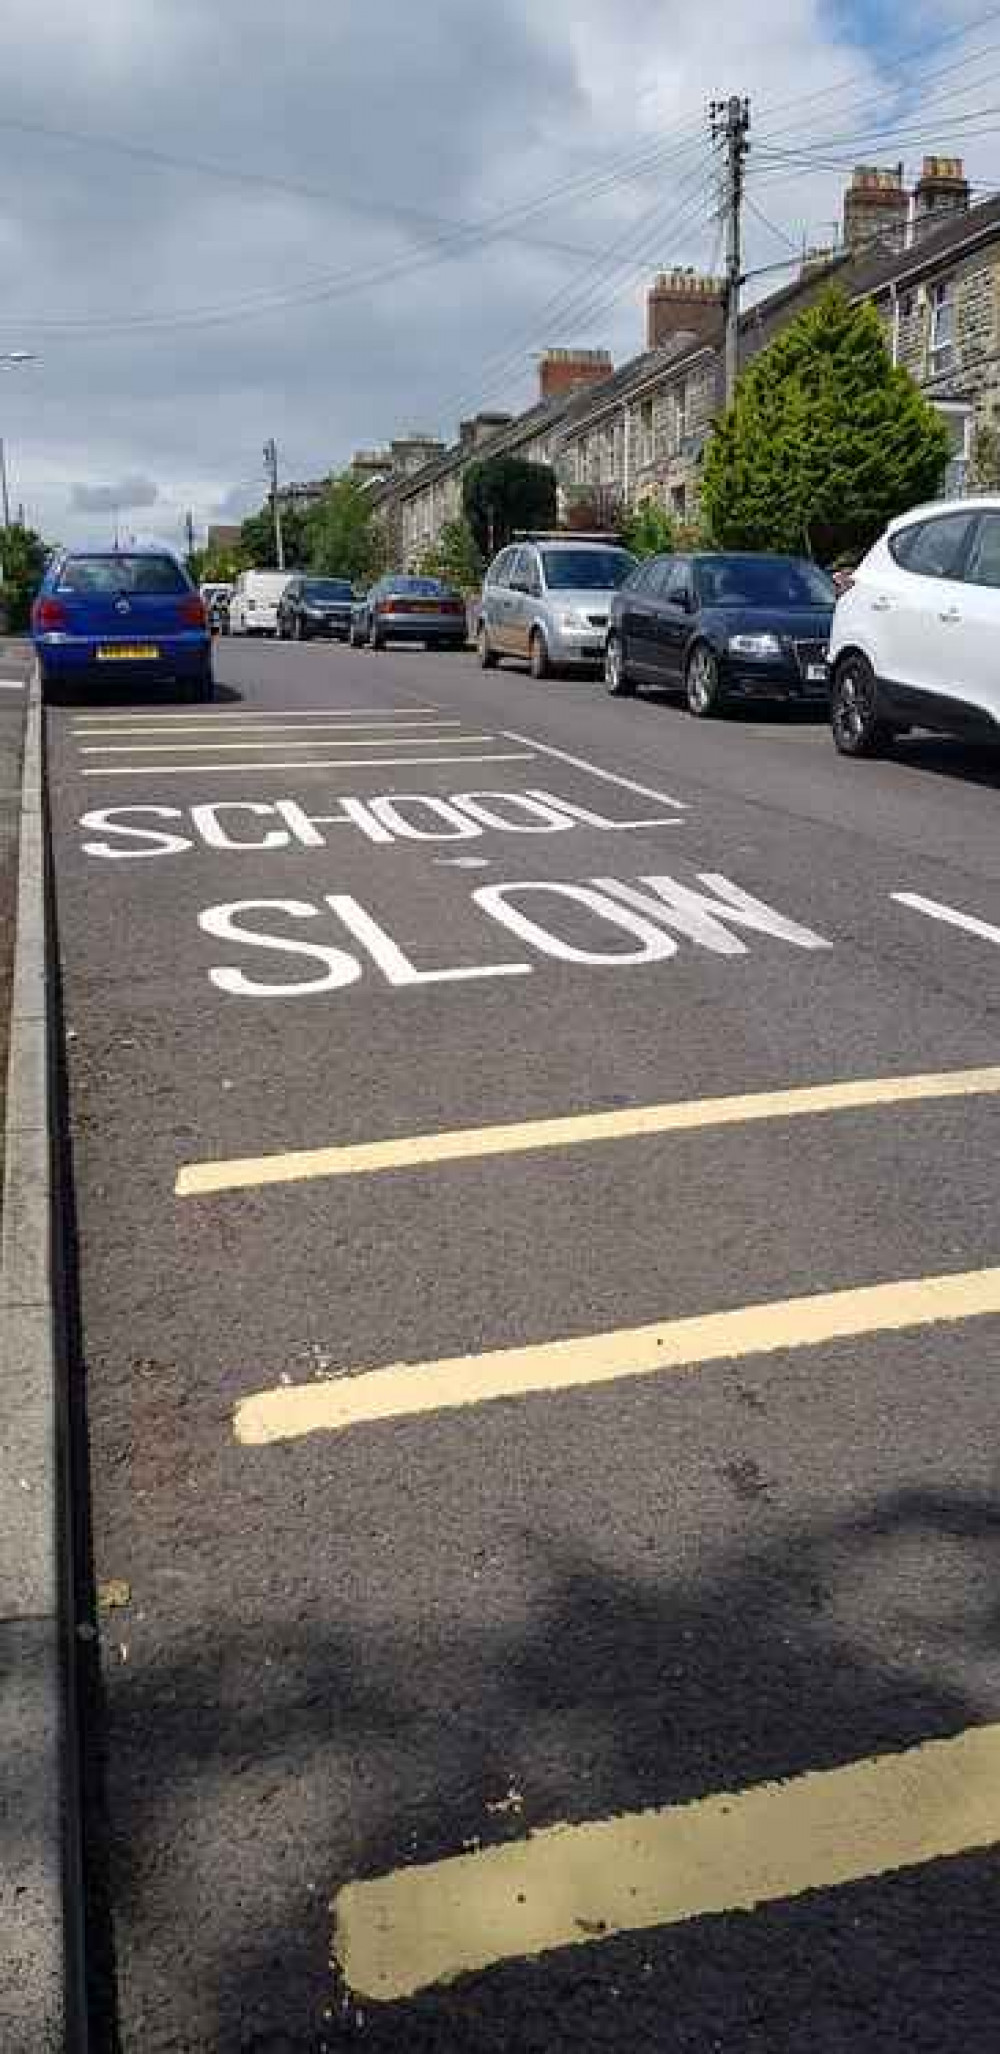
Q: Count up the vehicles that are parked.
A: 8